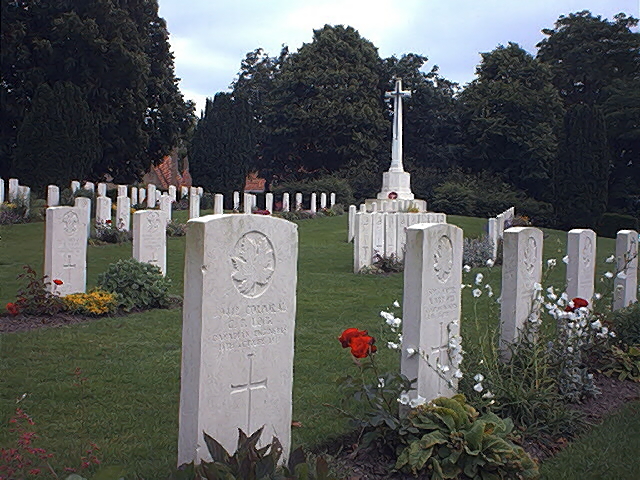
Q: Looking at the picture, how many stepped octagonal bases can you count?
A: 1